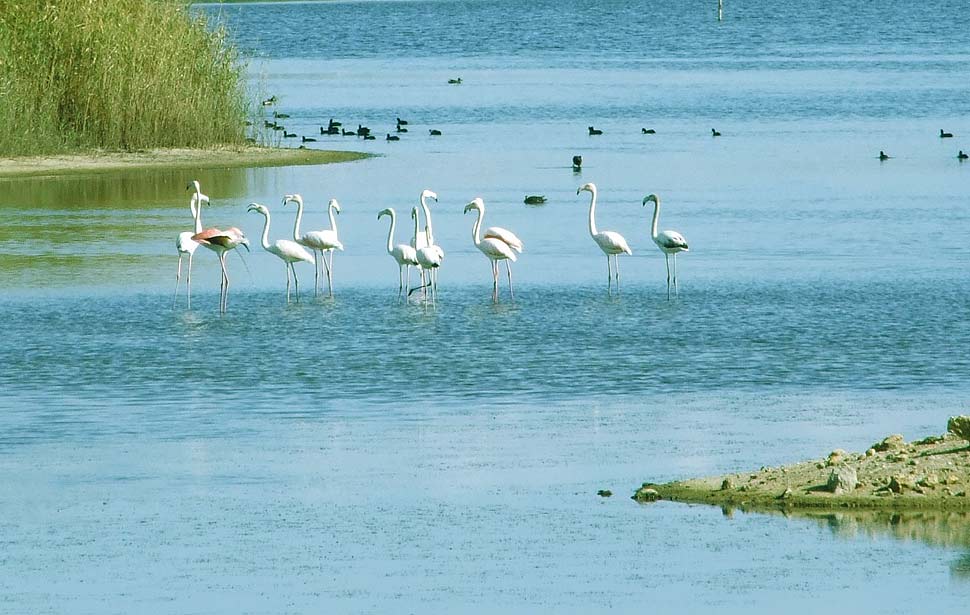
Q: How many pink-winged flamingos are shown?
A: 1